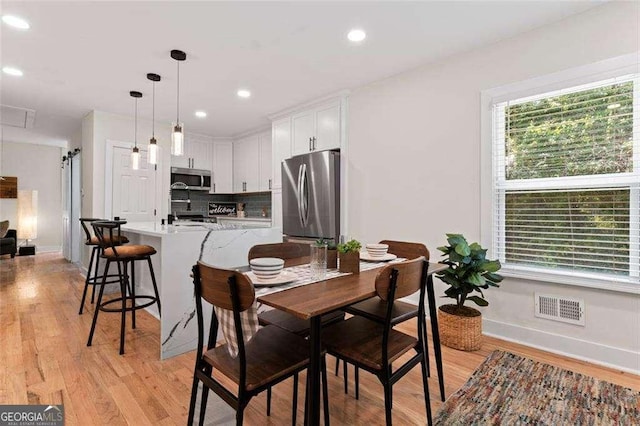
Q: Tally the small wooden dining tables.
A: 1